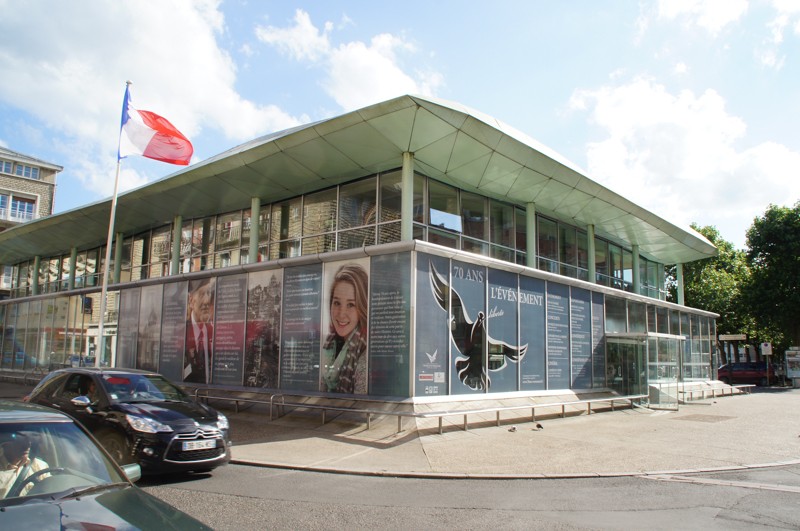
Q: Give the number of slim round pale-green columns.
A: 10